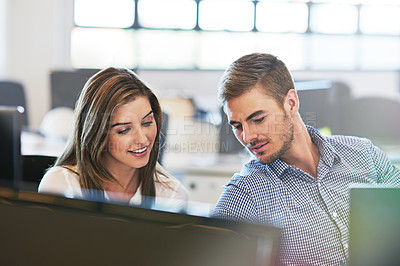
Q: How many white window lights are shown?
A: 12